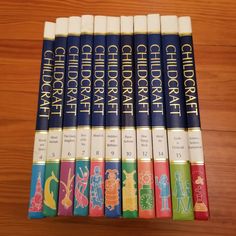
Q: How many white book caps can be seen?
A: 11